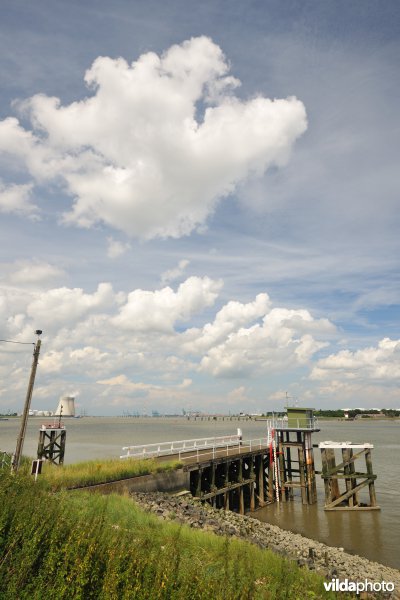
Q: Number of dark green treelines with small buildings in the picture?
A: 1